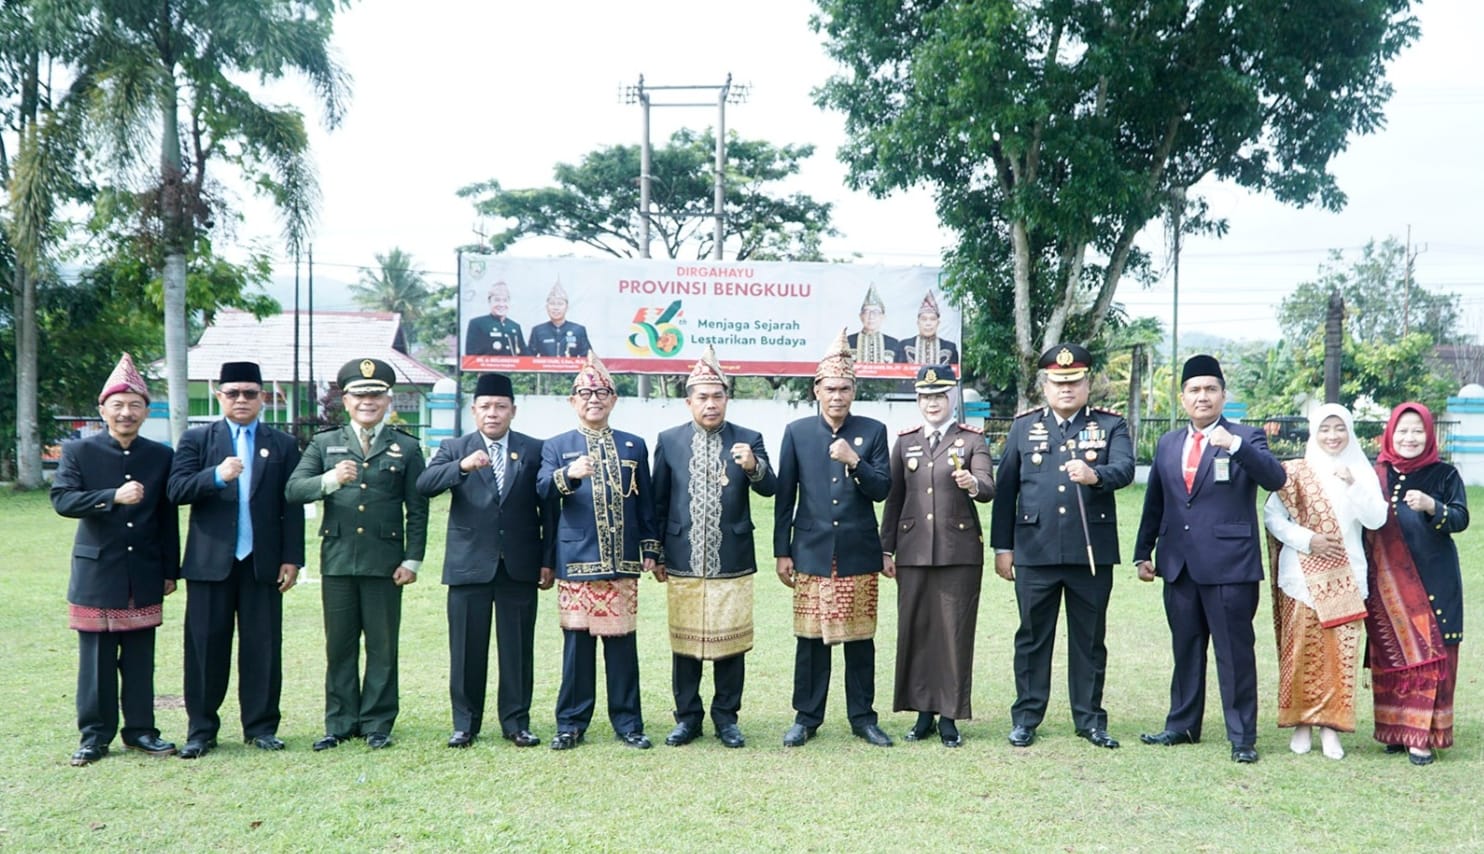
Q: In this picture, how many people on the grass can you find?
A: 12